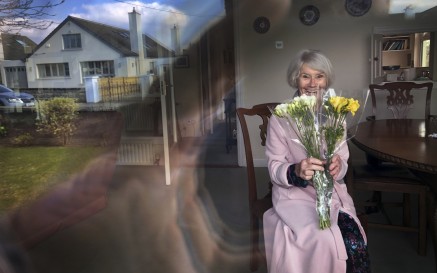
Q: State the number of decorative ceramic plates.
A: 3